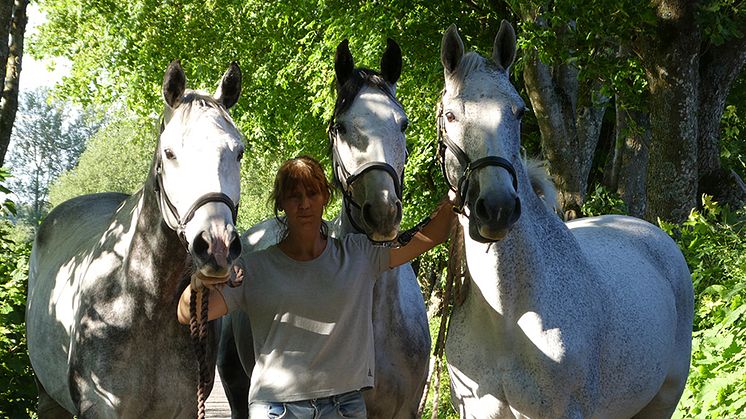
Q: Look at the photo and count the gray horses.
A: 3